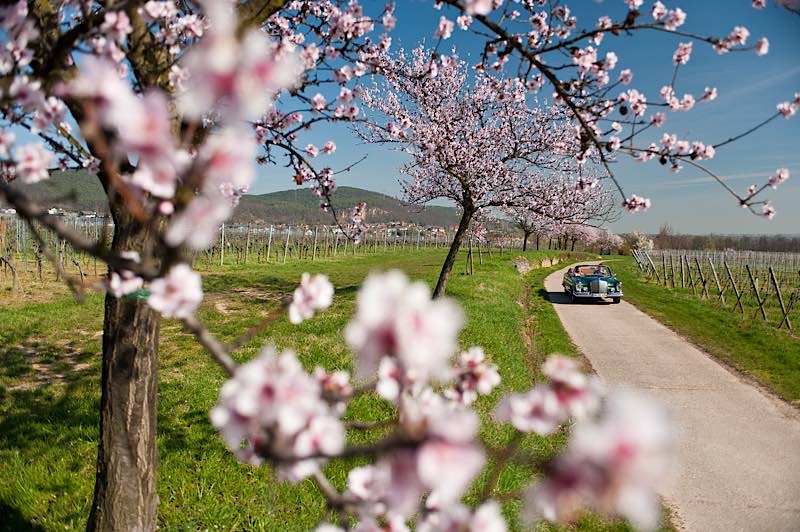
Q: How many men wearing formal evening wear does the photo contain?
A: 0